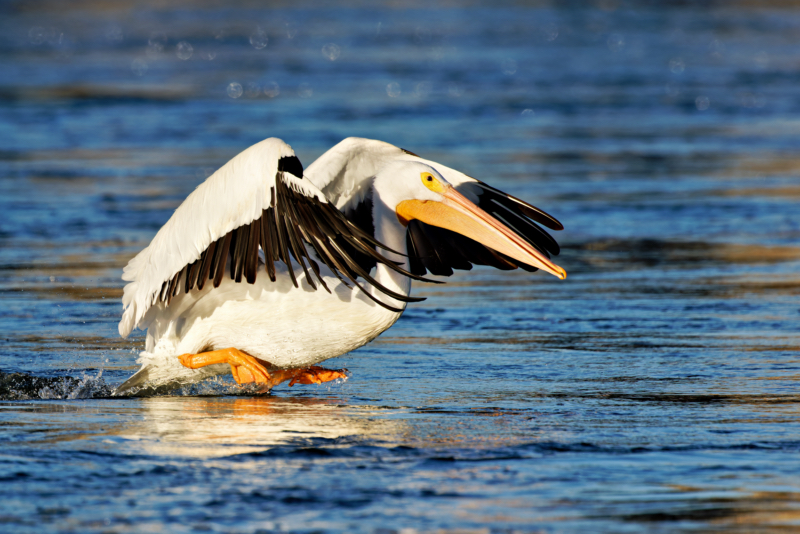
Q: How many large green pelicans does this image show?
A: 0